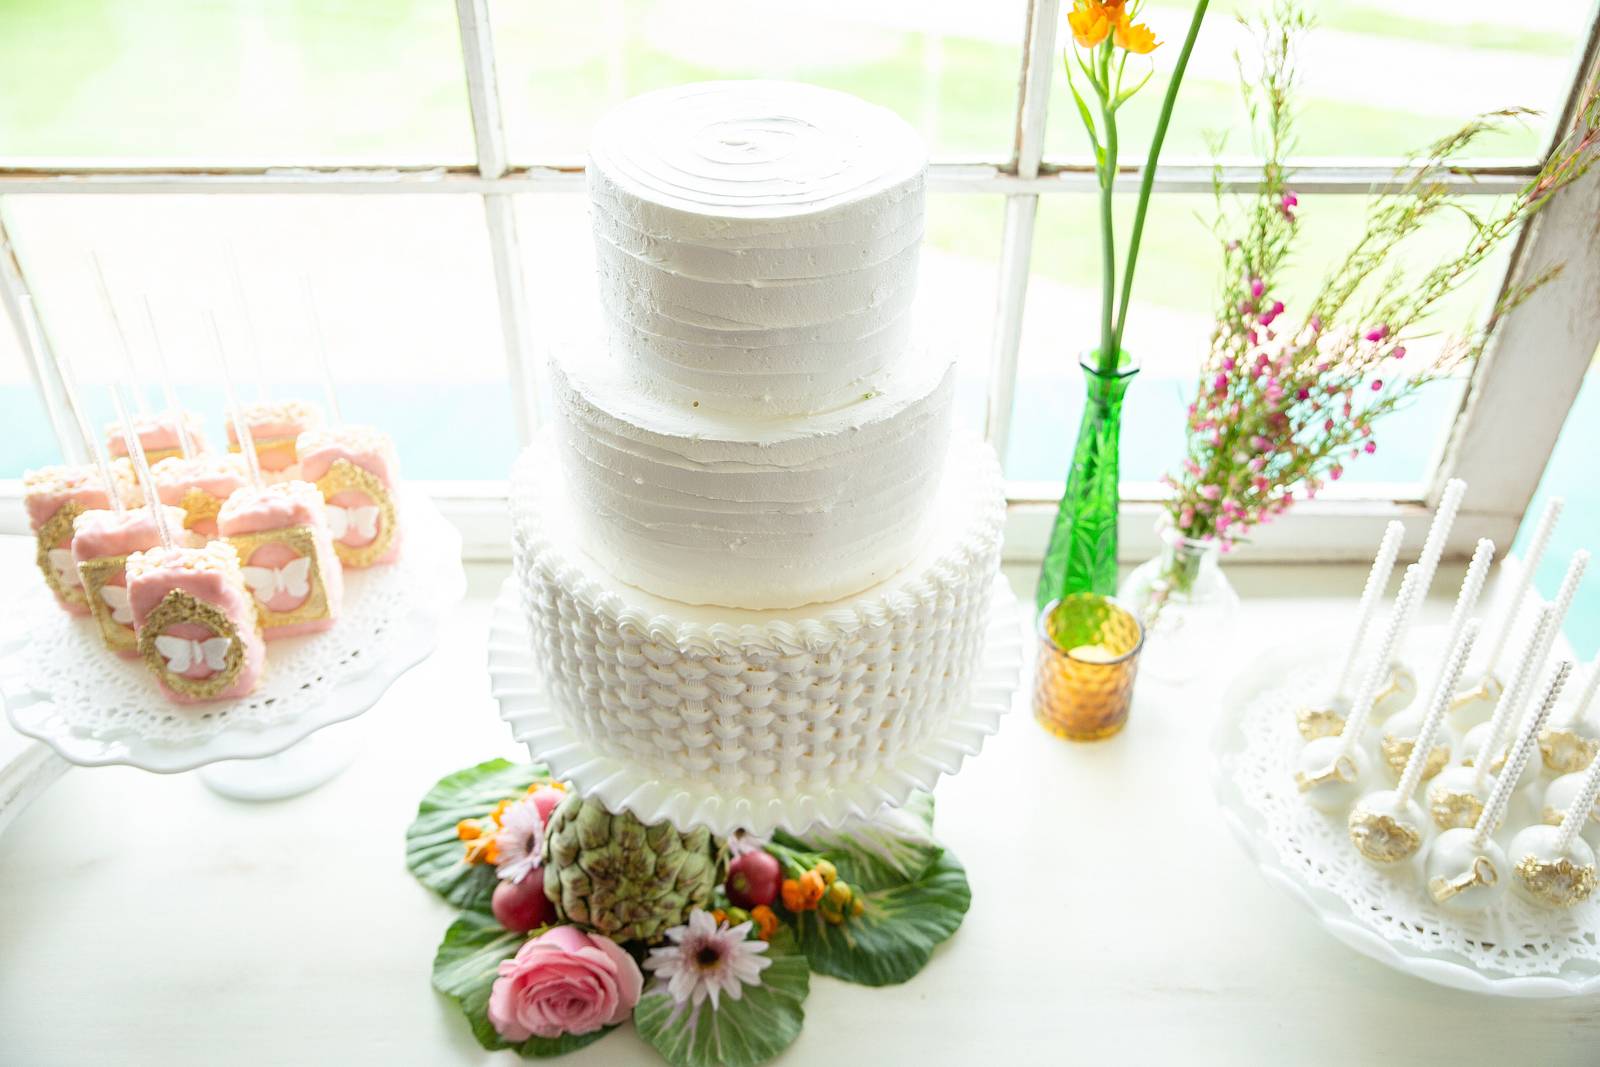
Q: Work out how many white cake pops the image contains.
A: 12